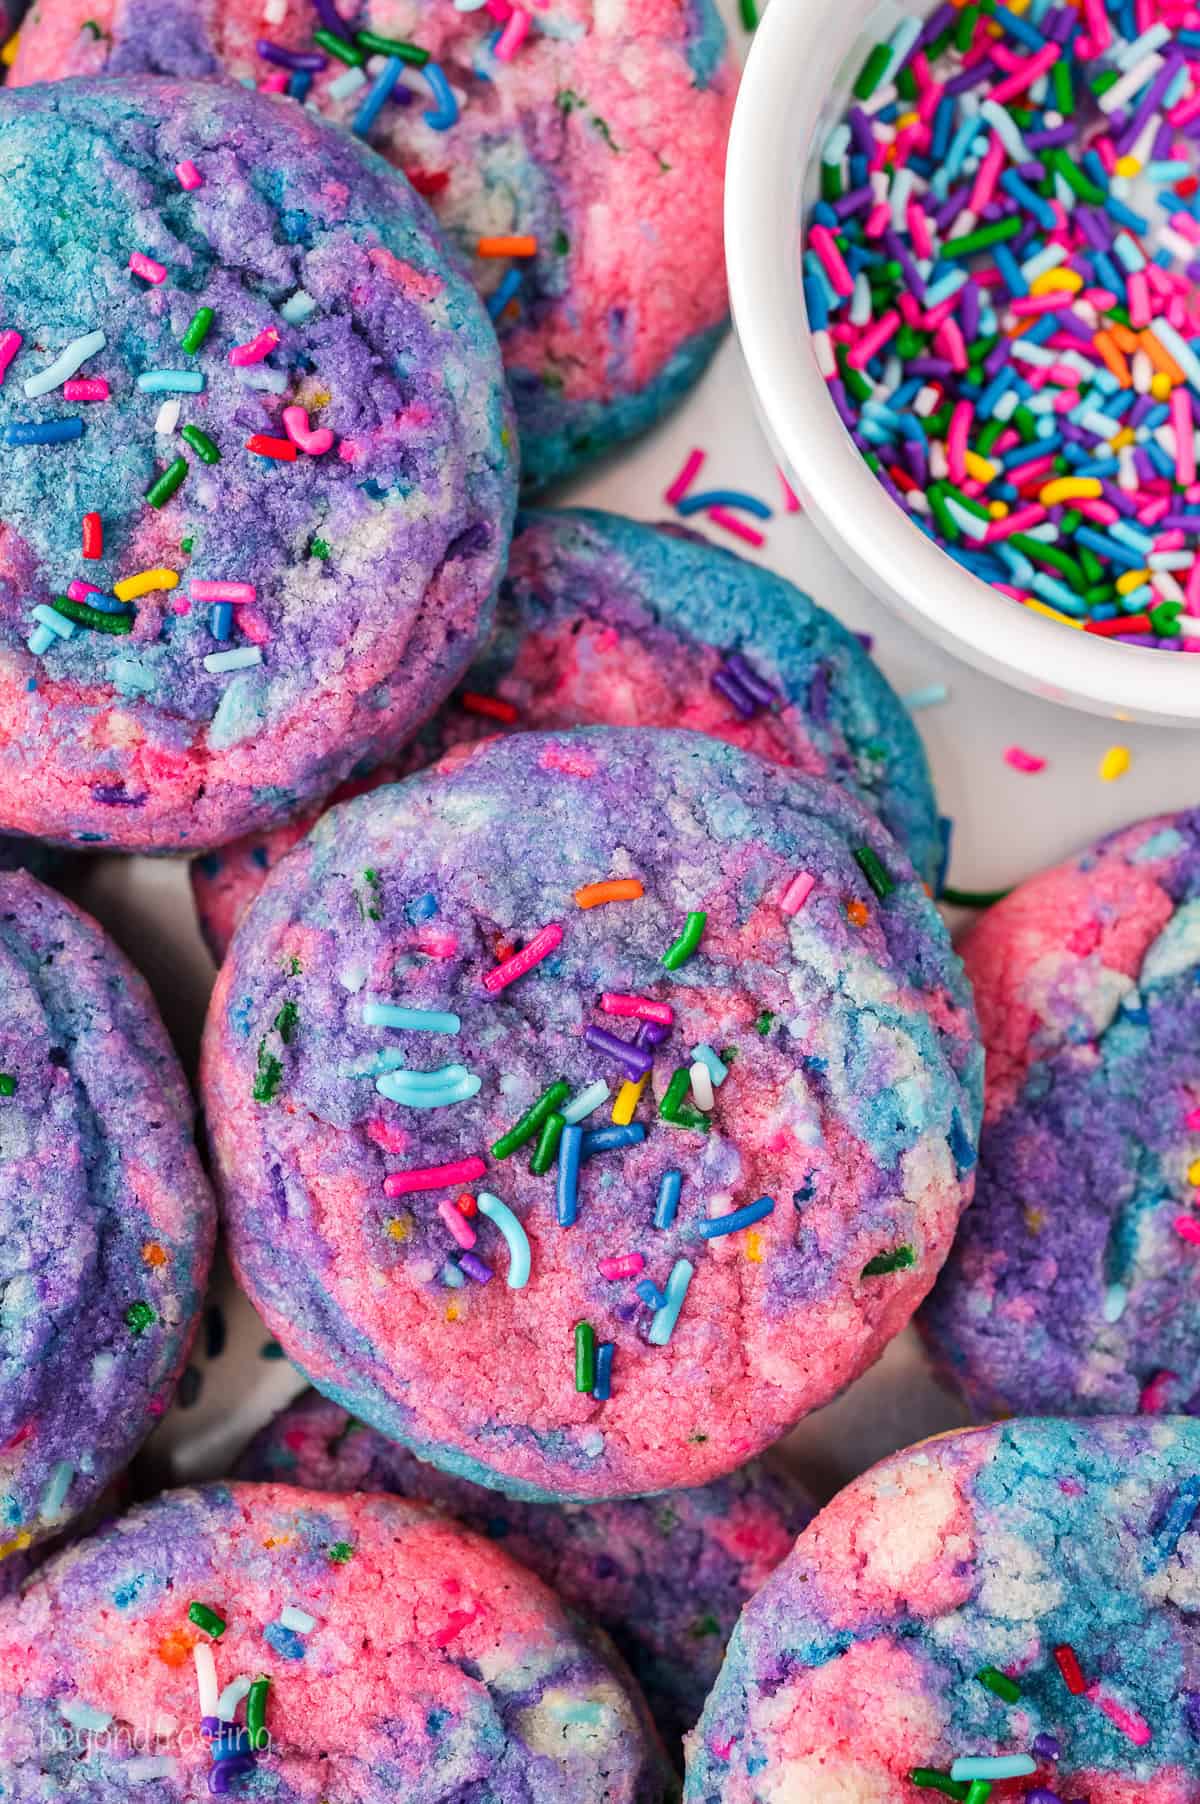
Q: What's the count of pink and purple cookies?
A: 9